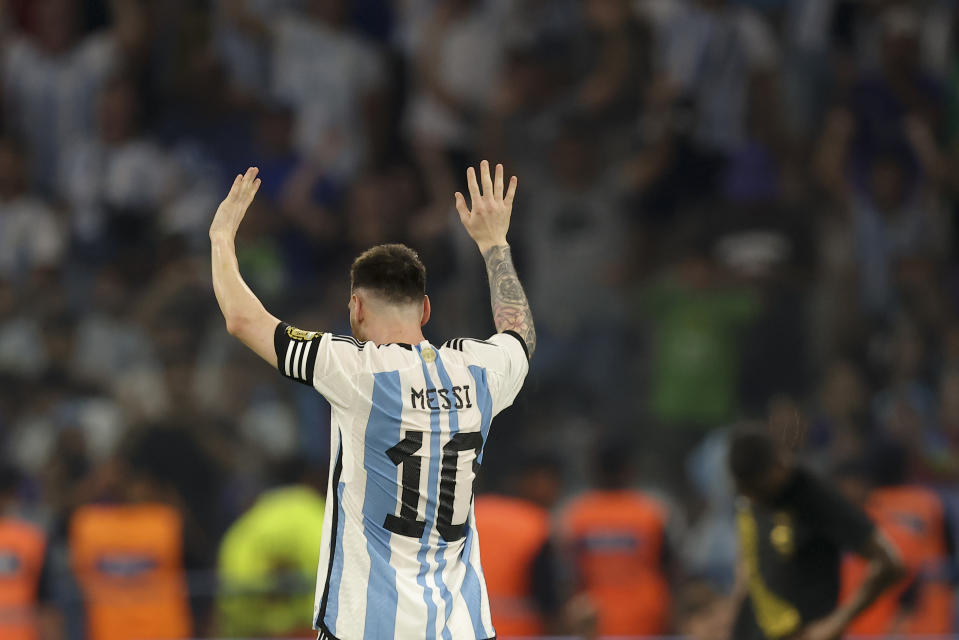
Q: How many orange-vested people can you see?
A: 5